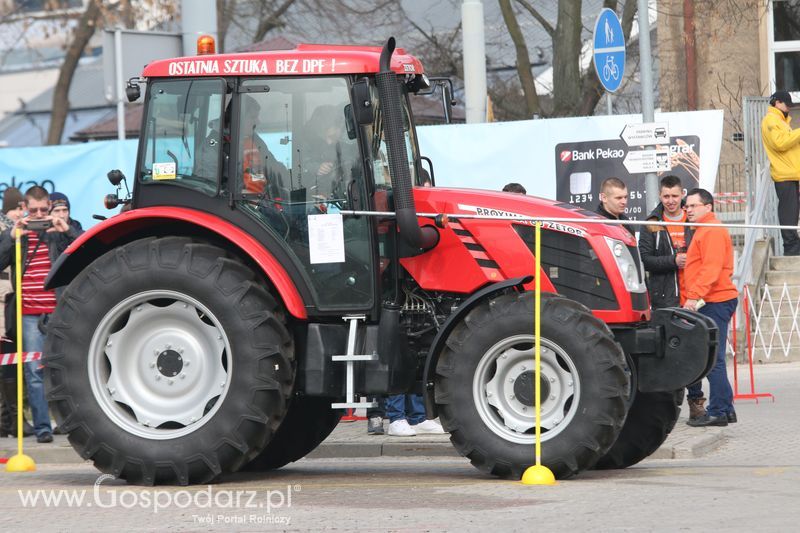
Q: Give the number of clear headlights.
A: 1